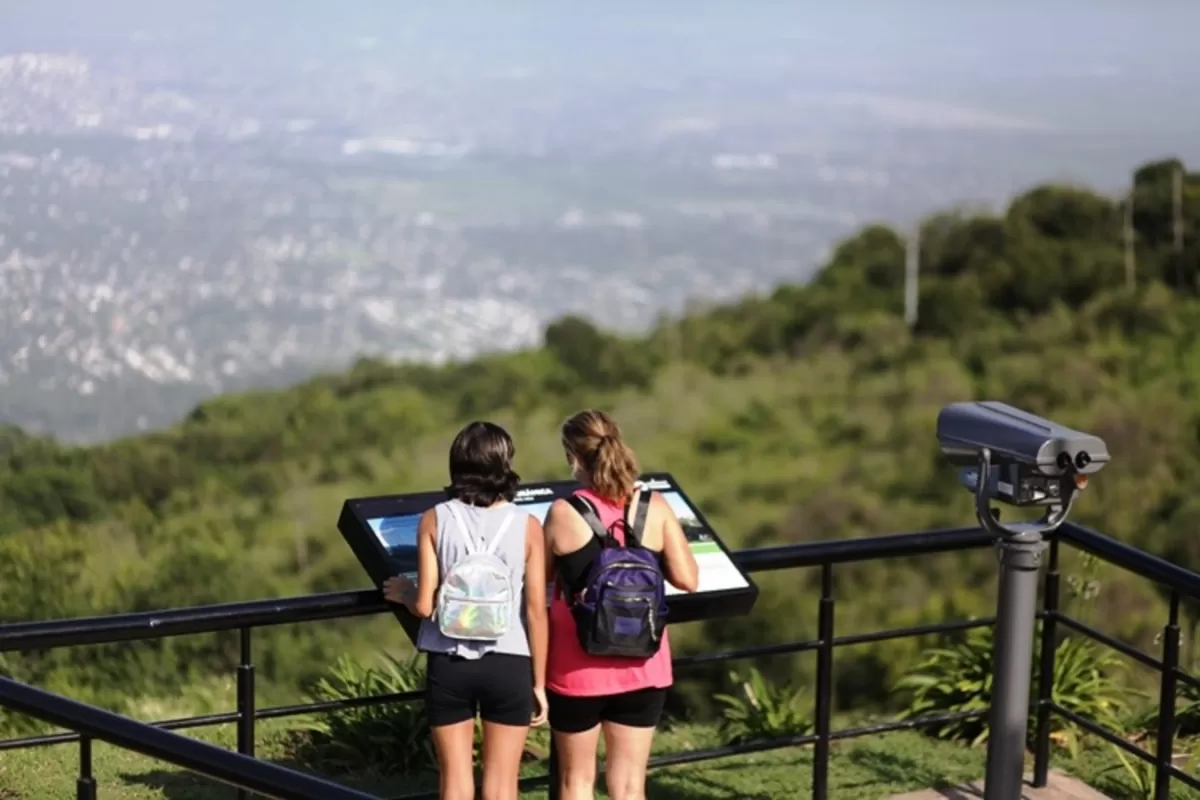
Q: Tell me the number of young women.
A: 2